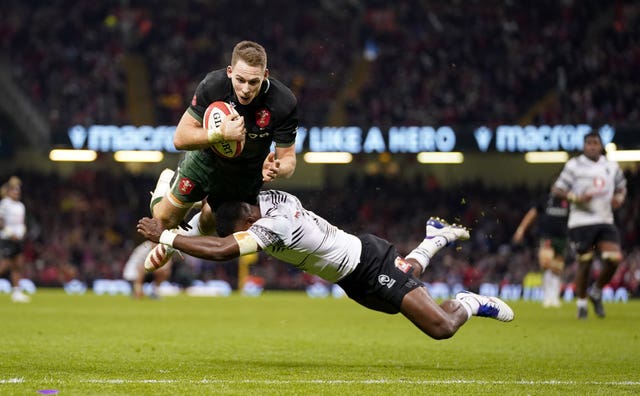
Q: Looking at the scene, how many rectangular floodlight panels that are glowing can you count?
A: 6